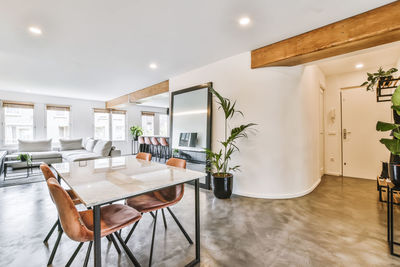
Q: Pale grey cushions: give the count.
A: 4